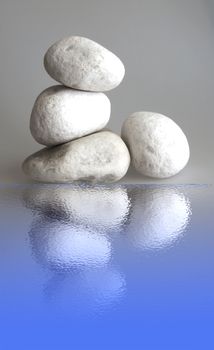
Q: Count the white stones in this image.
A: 4